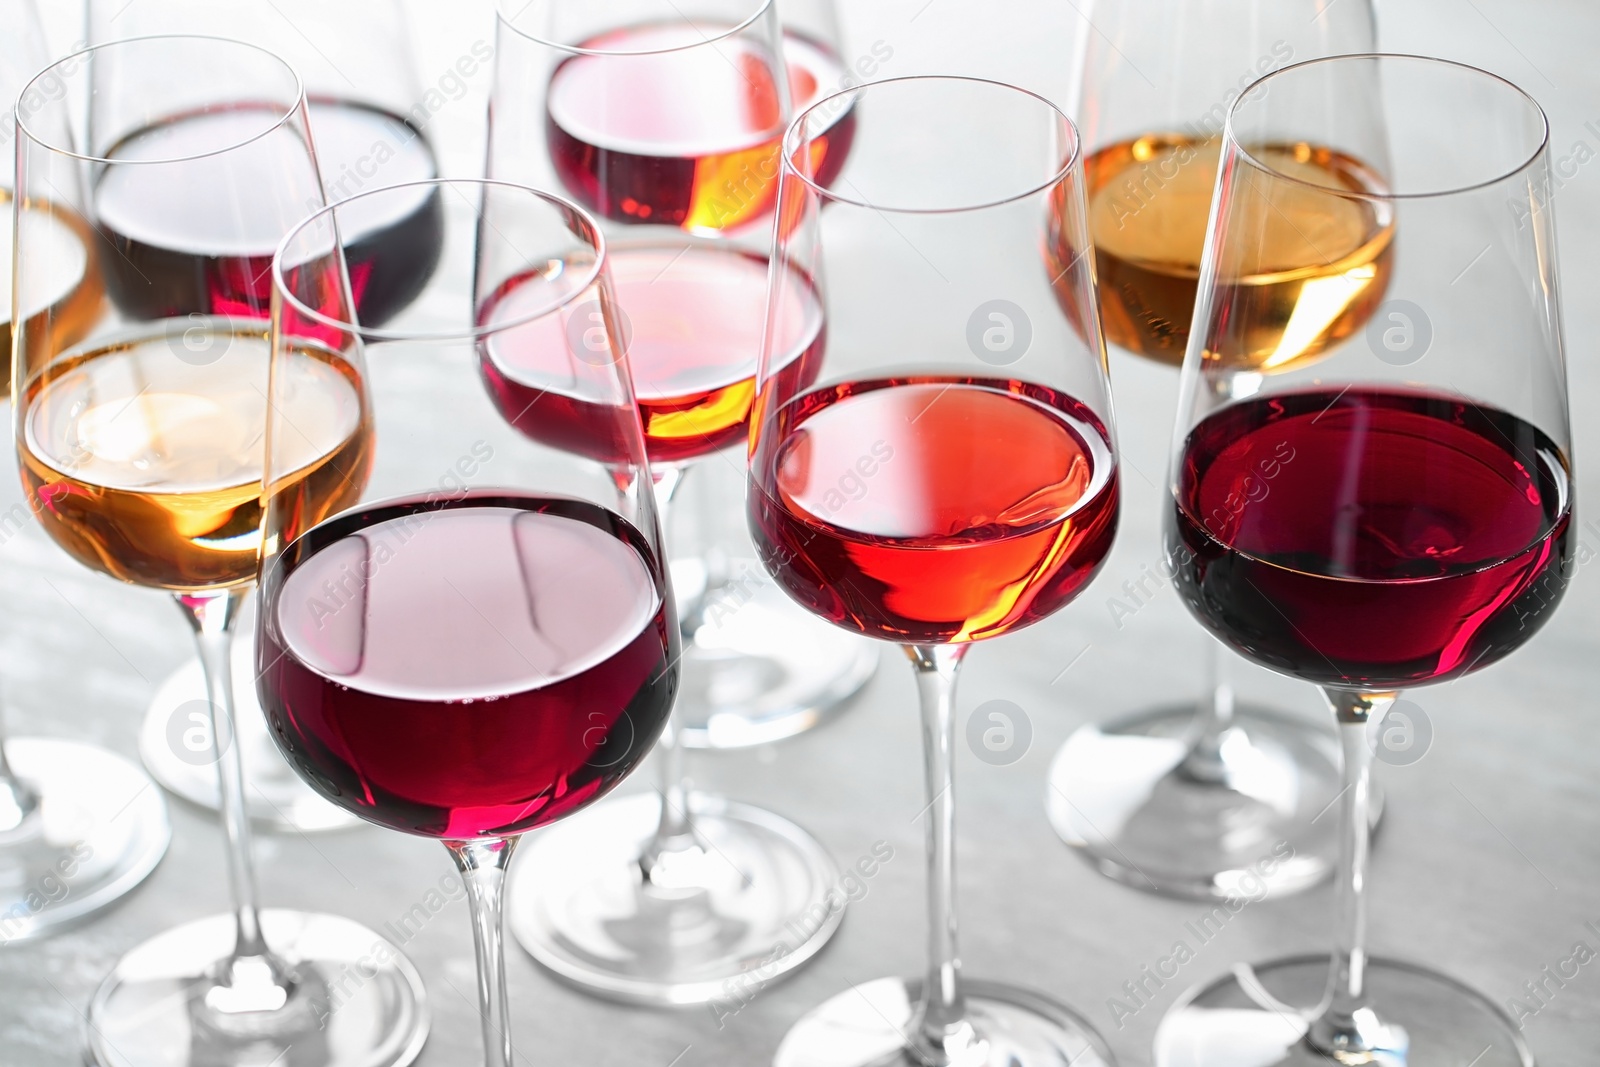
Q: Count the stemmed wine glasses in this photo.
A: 9